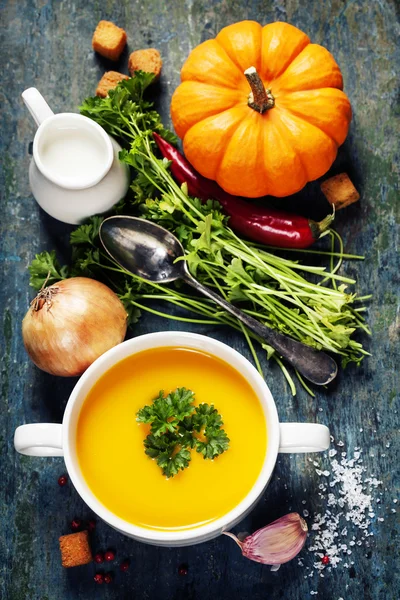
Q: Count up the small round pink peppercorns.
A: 10